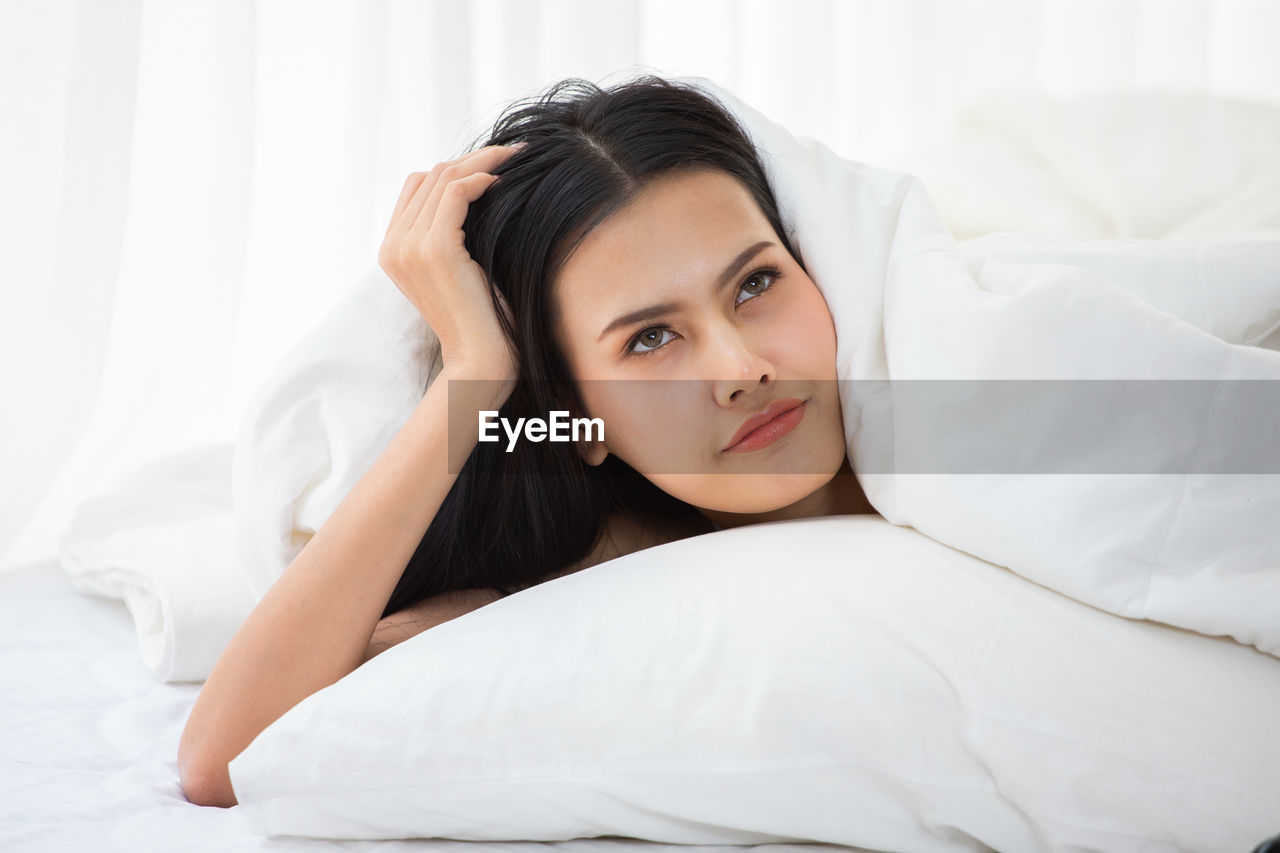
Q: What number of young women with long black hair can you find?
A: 1